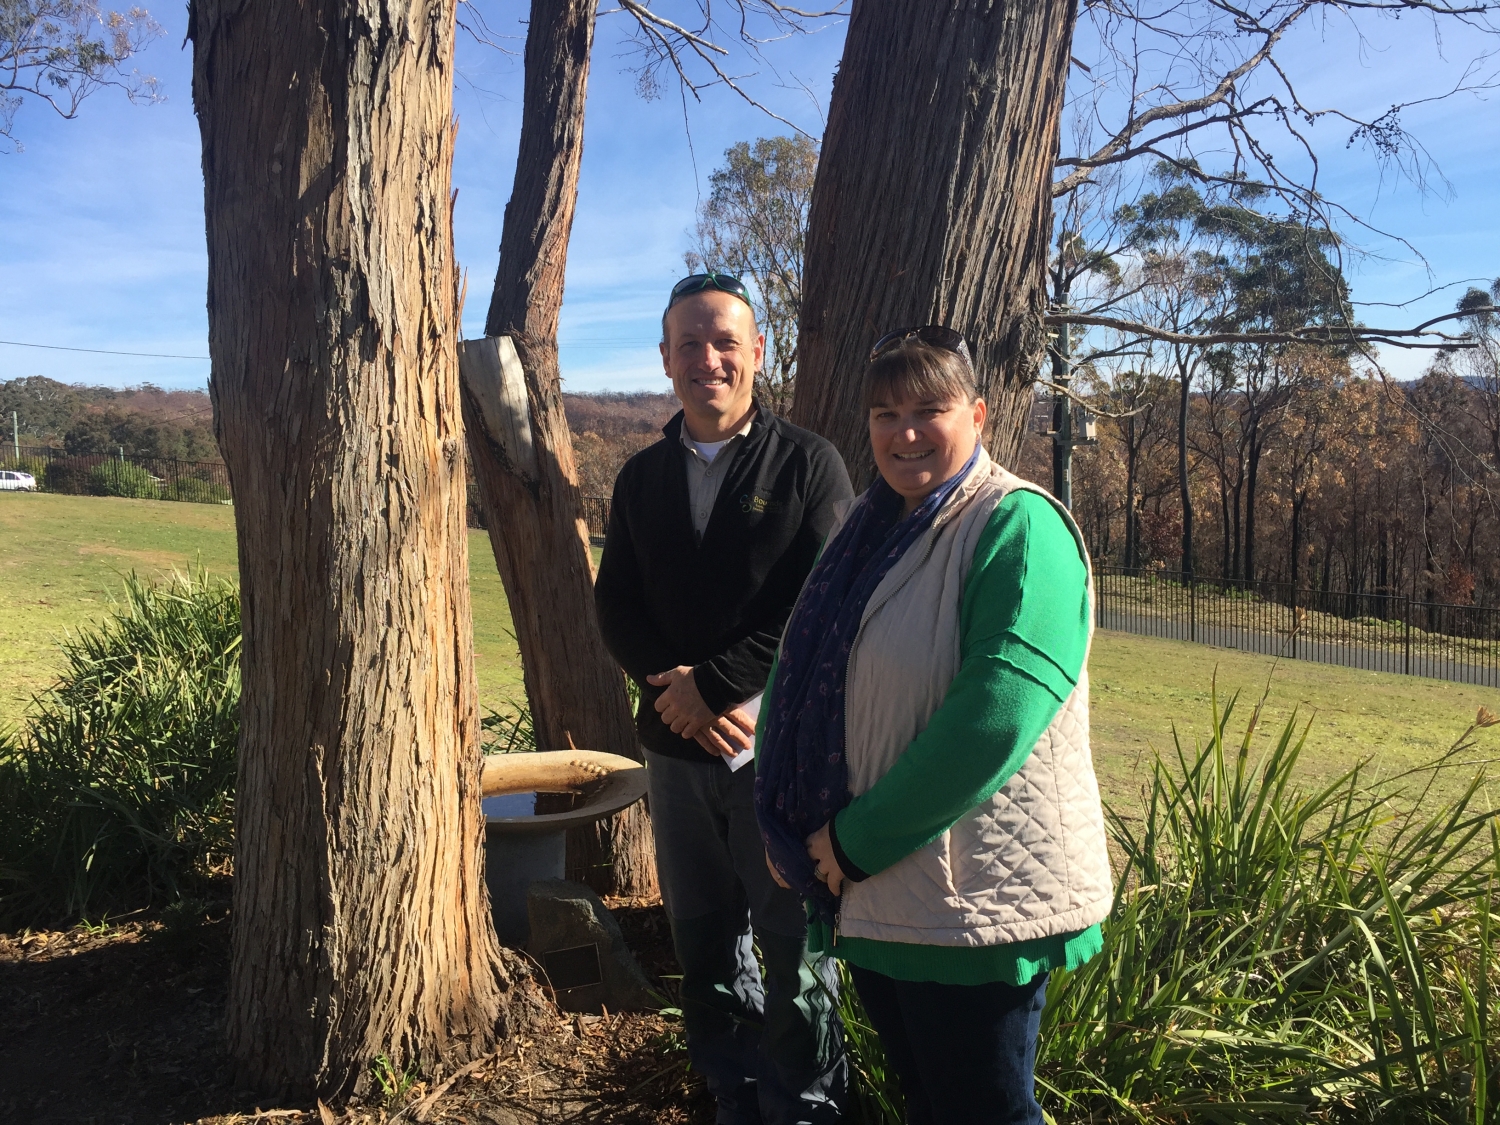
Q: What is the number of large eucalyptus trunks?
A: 3